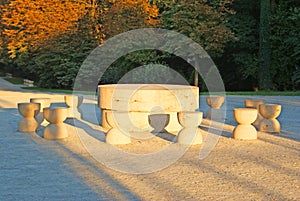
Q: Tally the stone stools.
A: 10